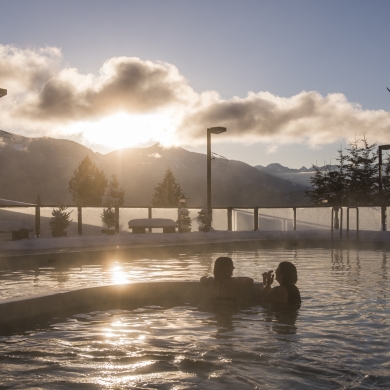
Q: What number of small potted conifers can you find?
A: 4